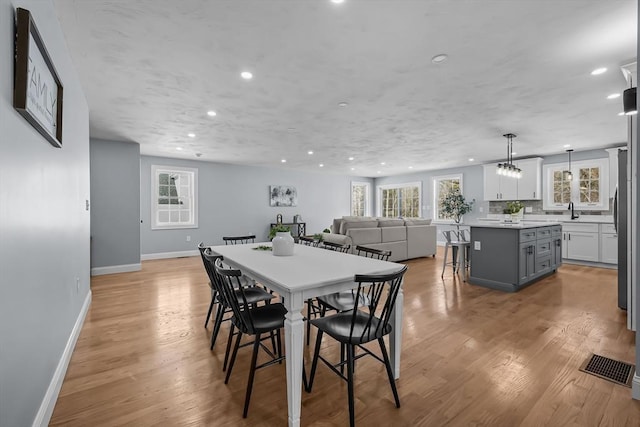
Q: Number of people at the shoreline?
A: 0